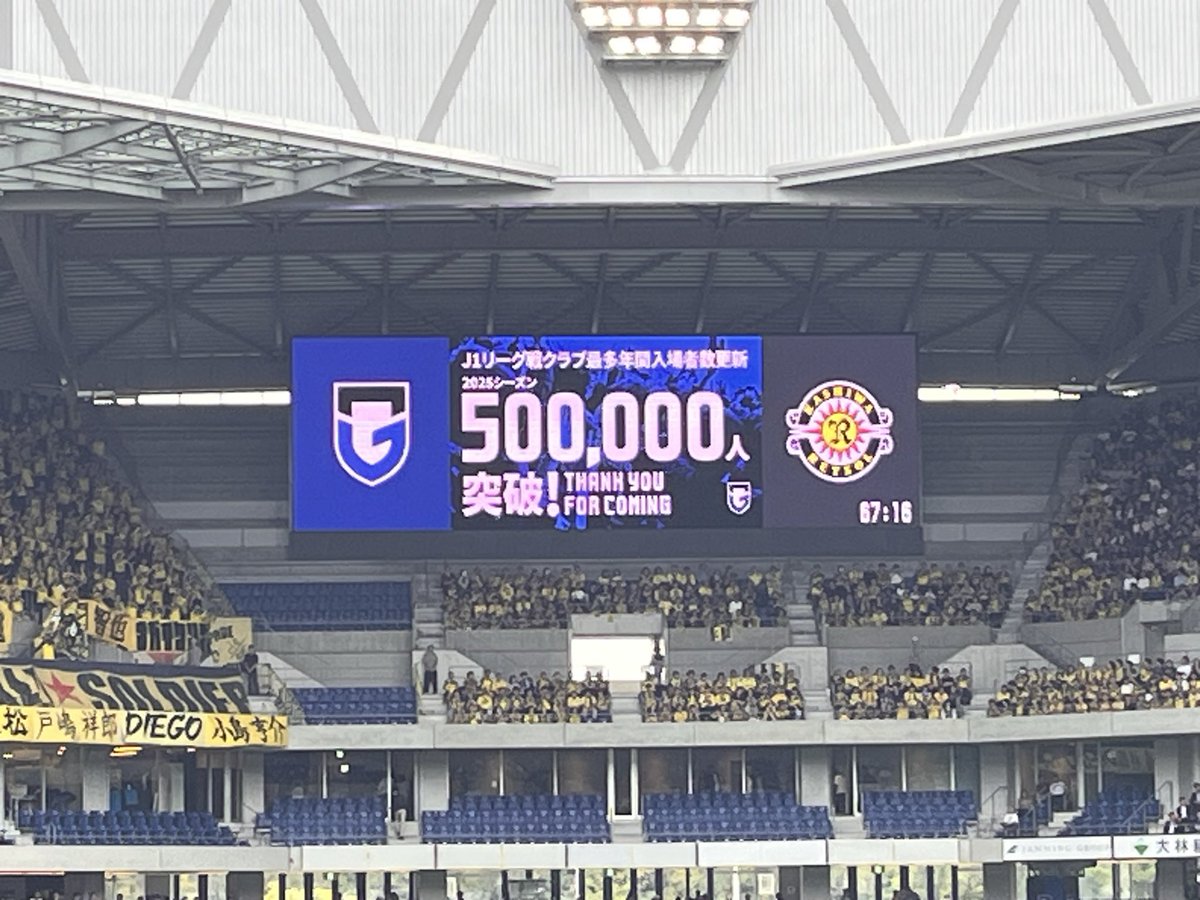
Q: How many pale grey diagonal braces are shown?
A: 9